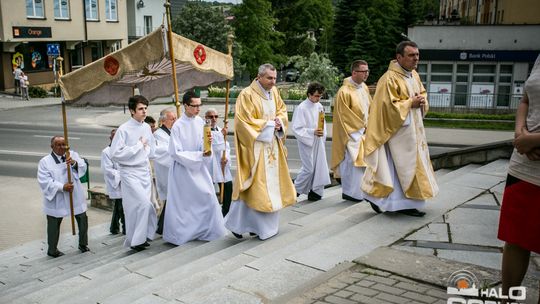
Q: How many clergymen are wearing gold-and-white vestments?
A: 3